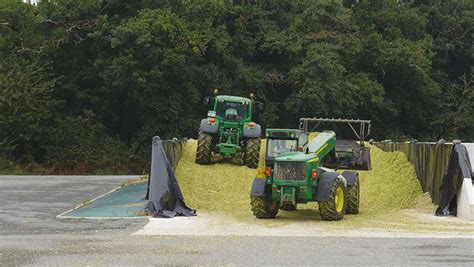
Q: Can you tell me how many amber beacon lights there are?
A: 2